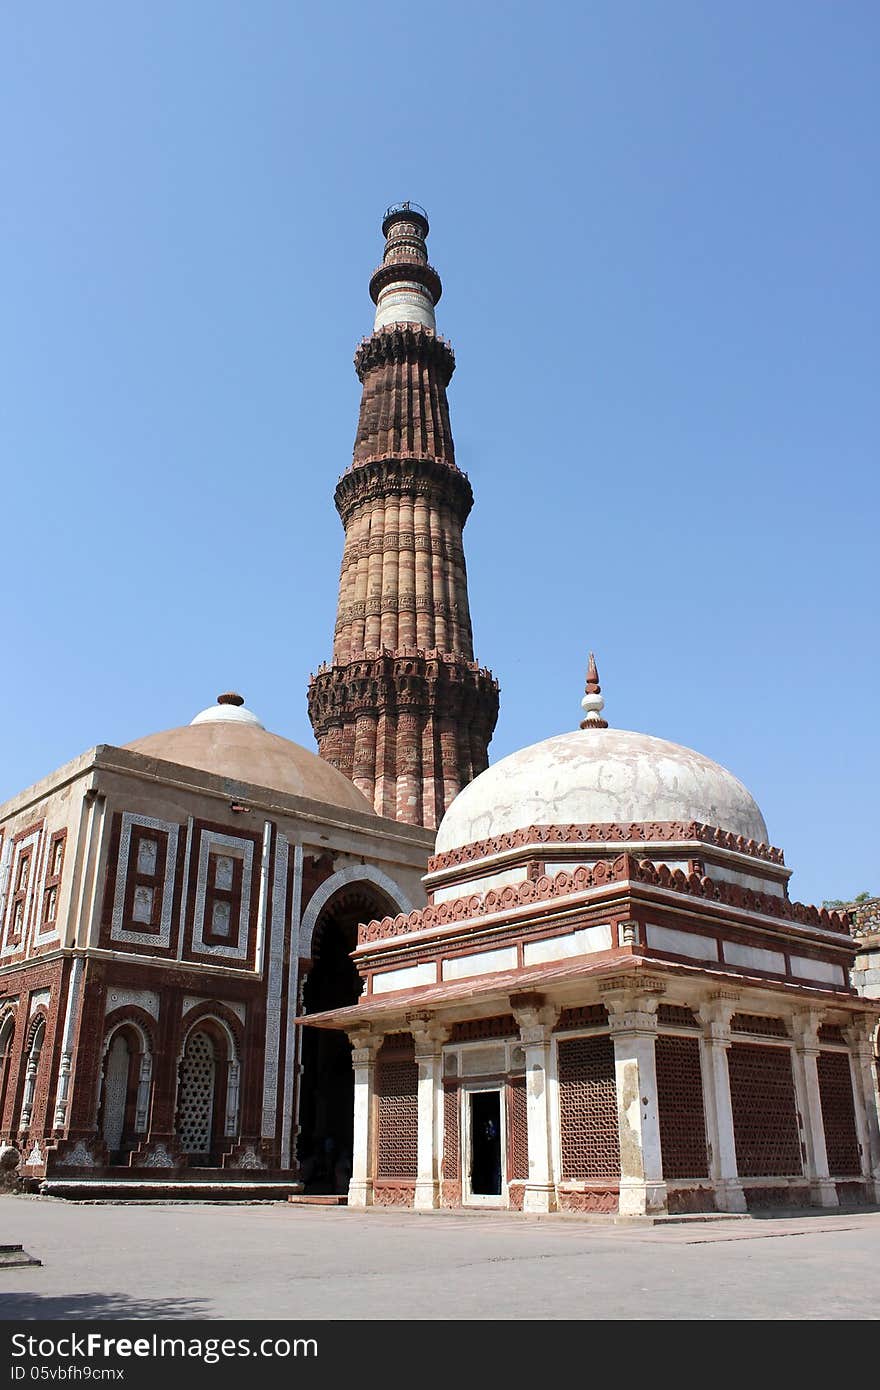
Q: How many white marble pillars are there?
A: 7